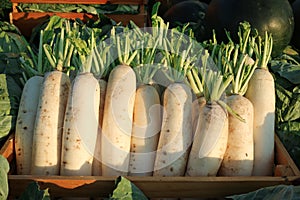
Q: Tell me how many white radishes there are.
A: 11